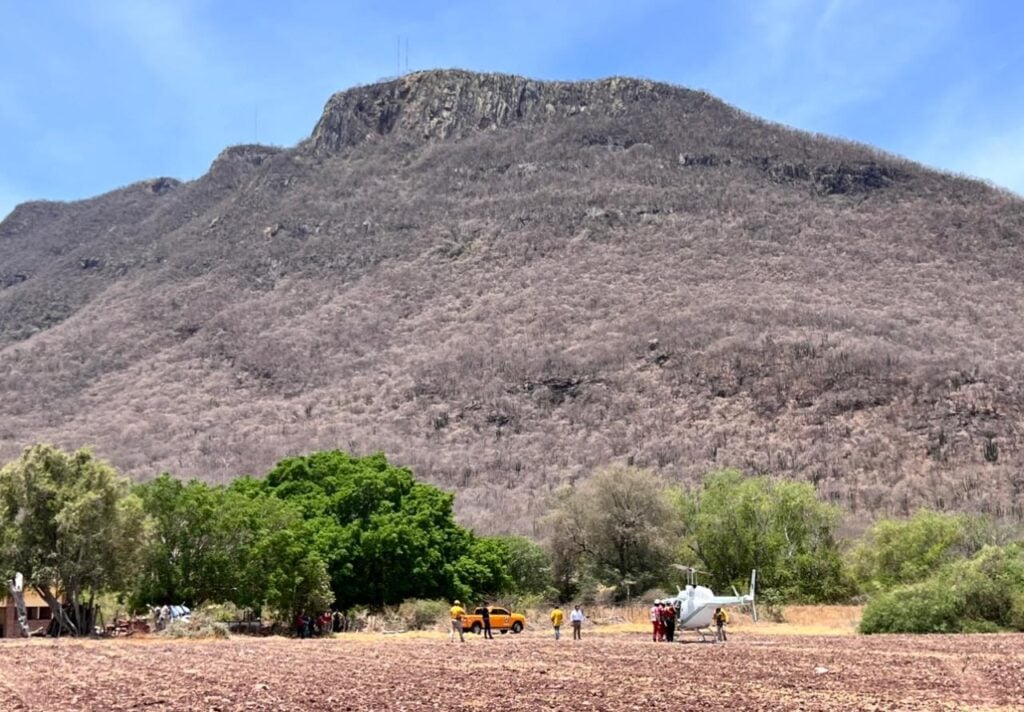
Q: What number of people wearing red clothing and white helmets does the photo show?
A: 2